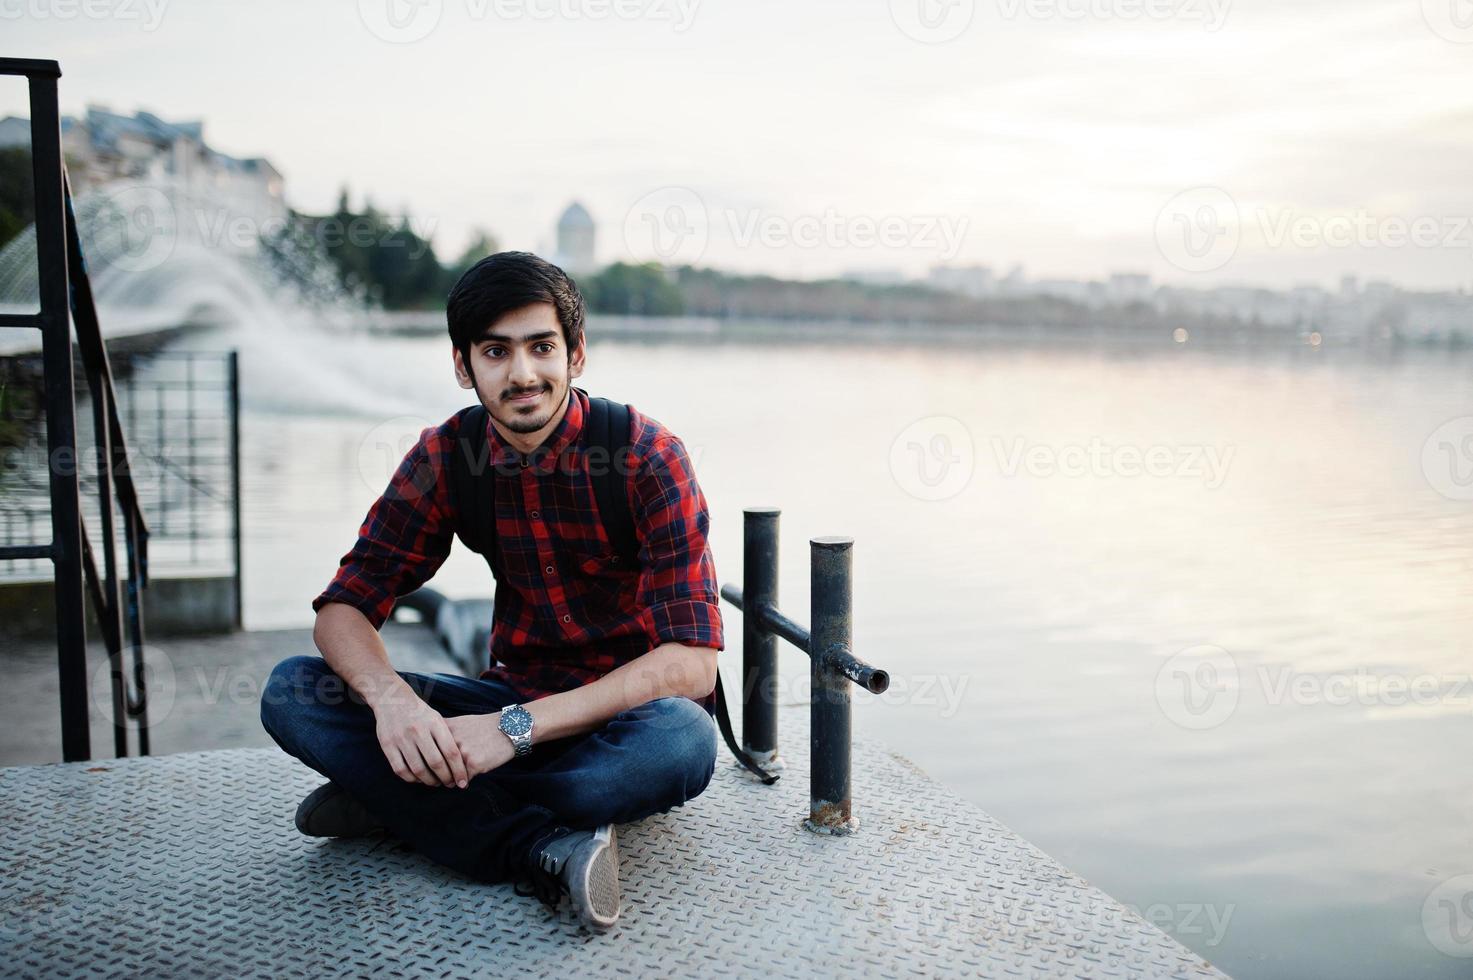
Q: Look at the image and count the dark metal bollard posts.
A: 2